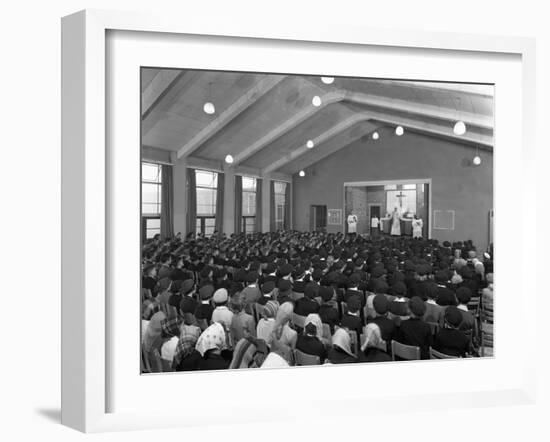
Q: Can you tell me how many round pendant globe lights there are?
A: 10